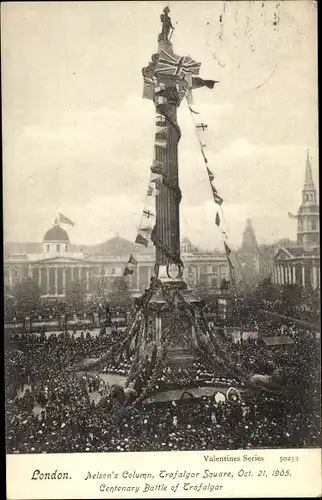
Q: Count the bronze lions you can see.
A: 3